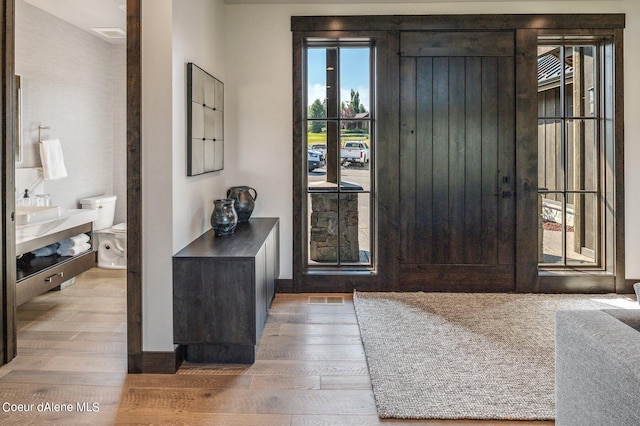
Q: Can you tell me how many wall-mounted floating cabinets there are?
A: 1